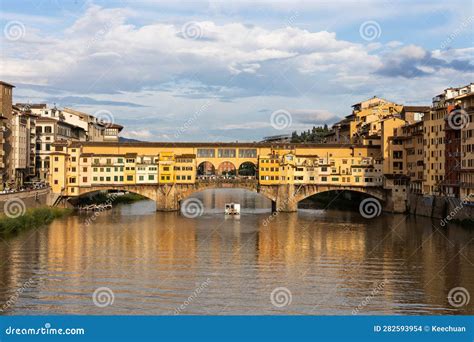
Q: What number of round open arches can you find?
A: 3